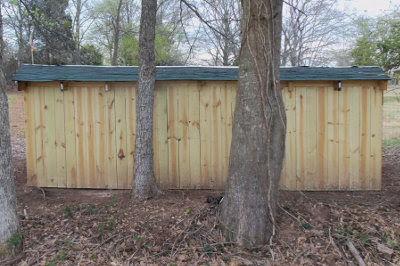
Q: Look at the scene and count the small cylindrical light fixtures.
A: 3